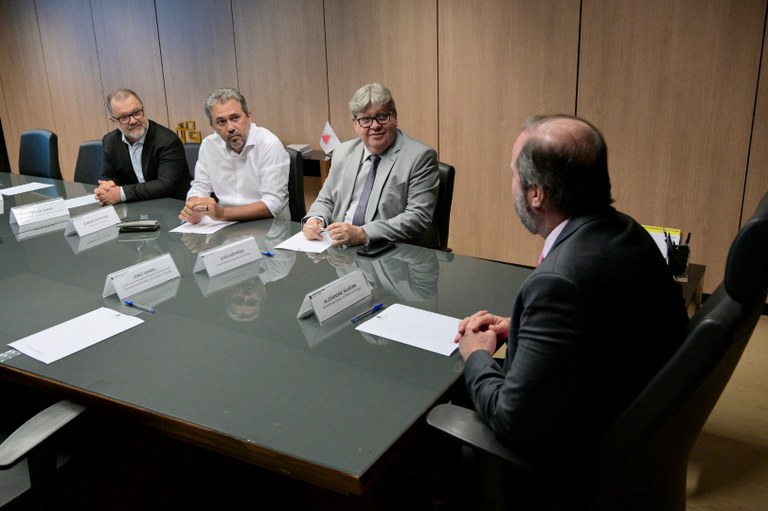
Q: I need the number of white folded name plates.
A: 5